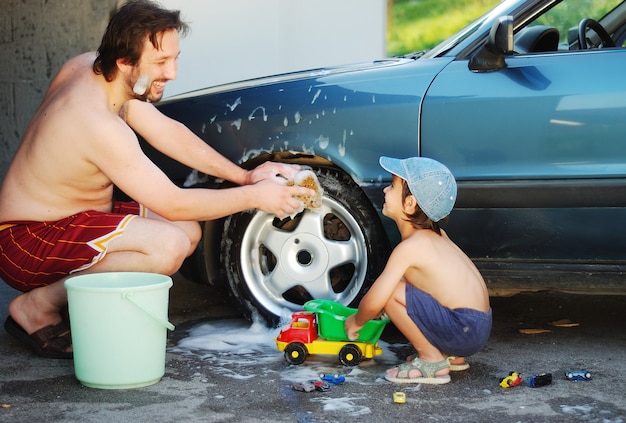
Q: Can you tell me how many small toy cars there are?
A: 7